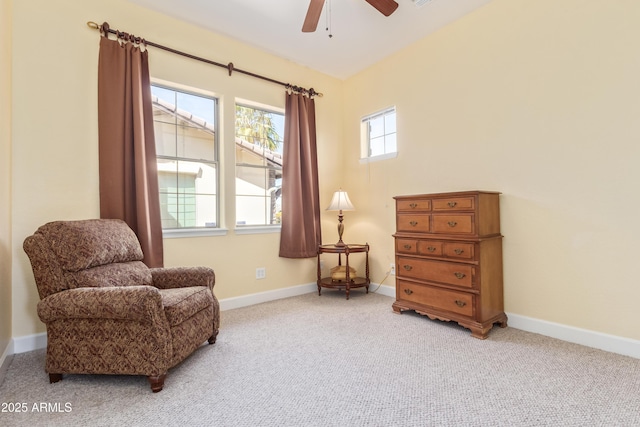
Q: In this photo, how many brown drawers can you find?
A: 9